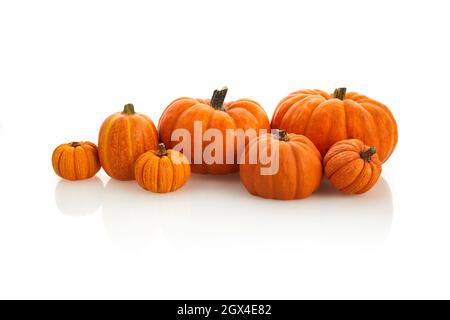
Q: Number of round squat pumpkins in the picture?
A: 6